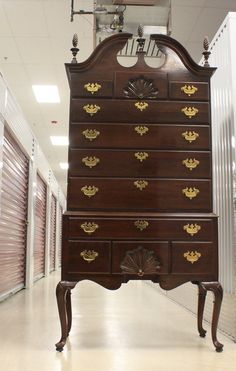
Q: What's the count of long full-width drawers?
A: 5